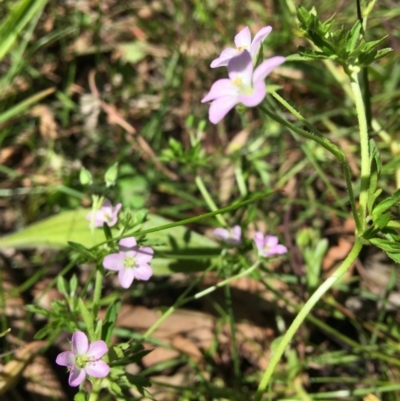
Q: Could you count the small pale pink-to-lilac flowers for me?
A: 7